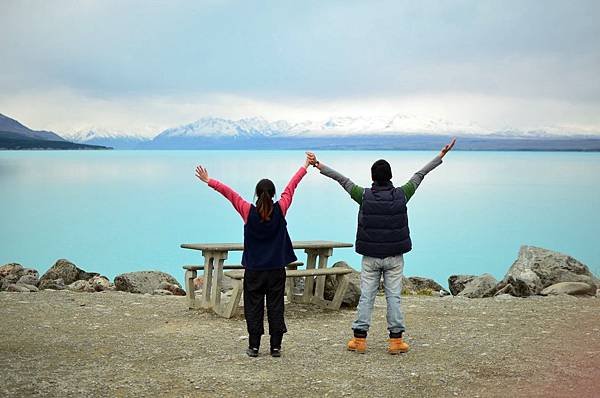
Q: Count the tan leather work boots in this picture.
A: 2